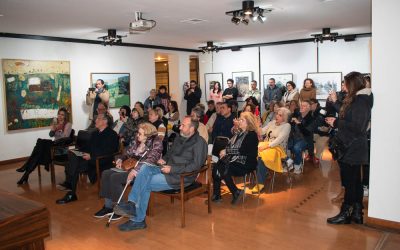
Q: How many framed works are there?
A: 6